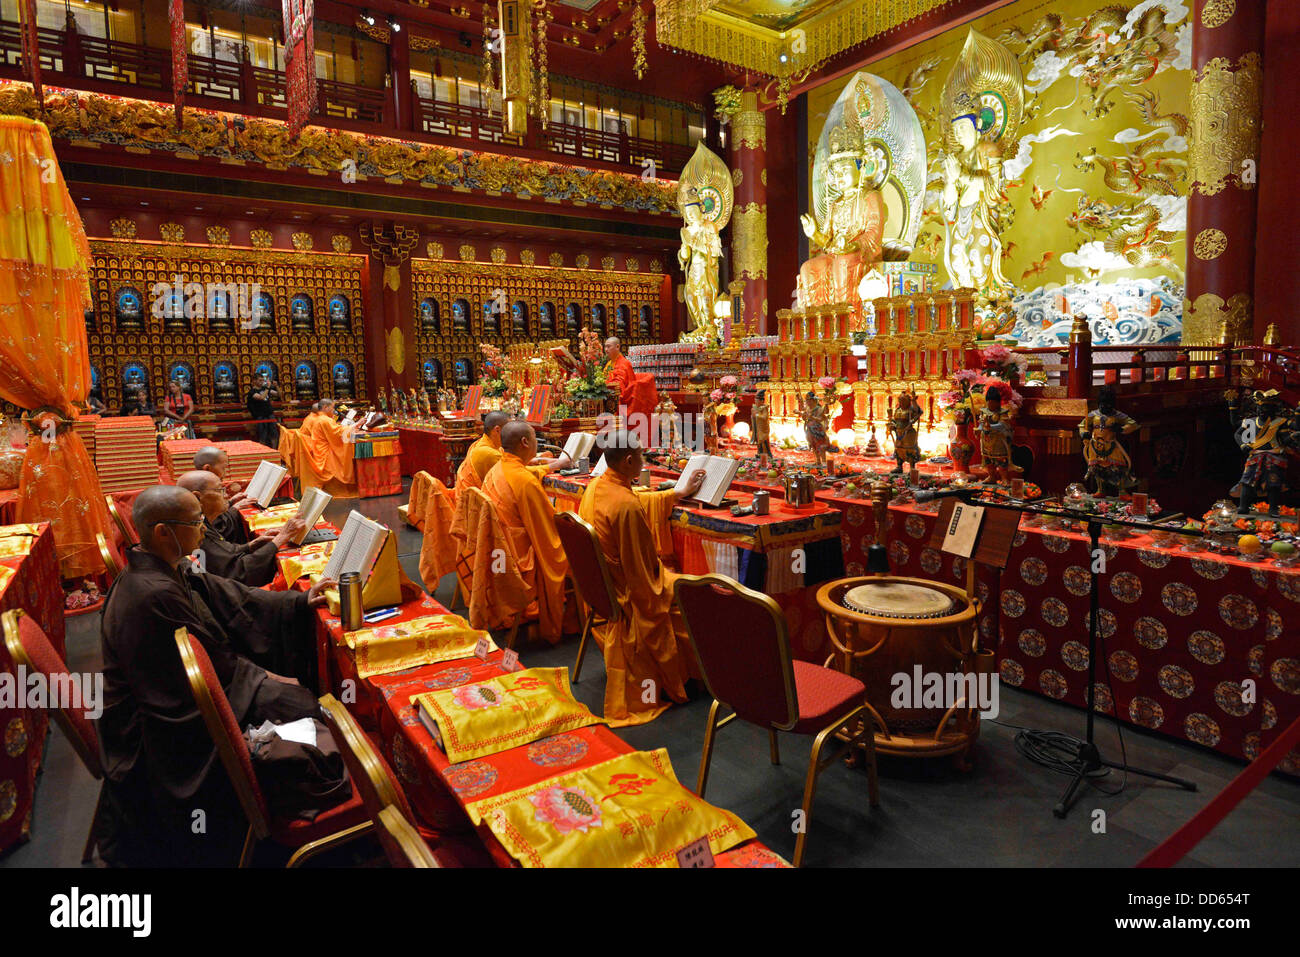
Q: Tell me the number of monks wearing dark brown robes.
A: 3